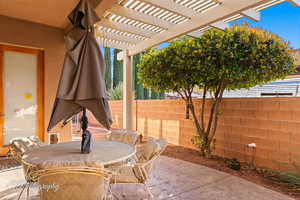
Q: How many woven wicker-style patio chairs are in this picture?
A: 4